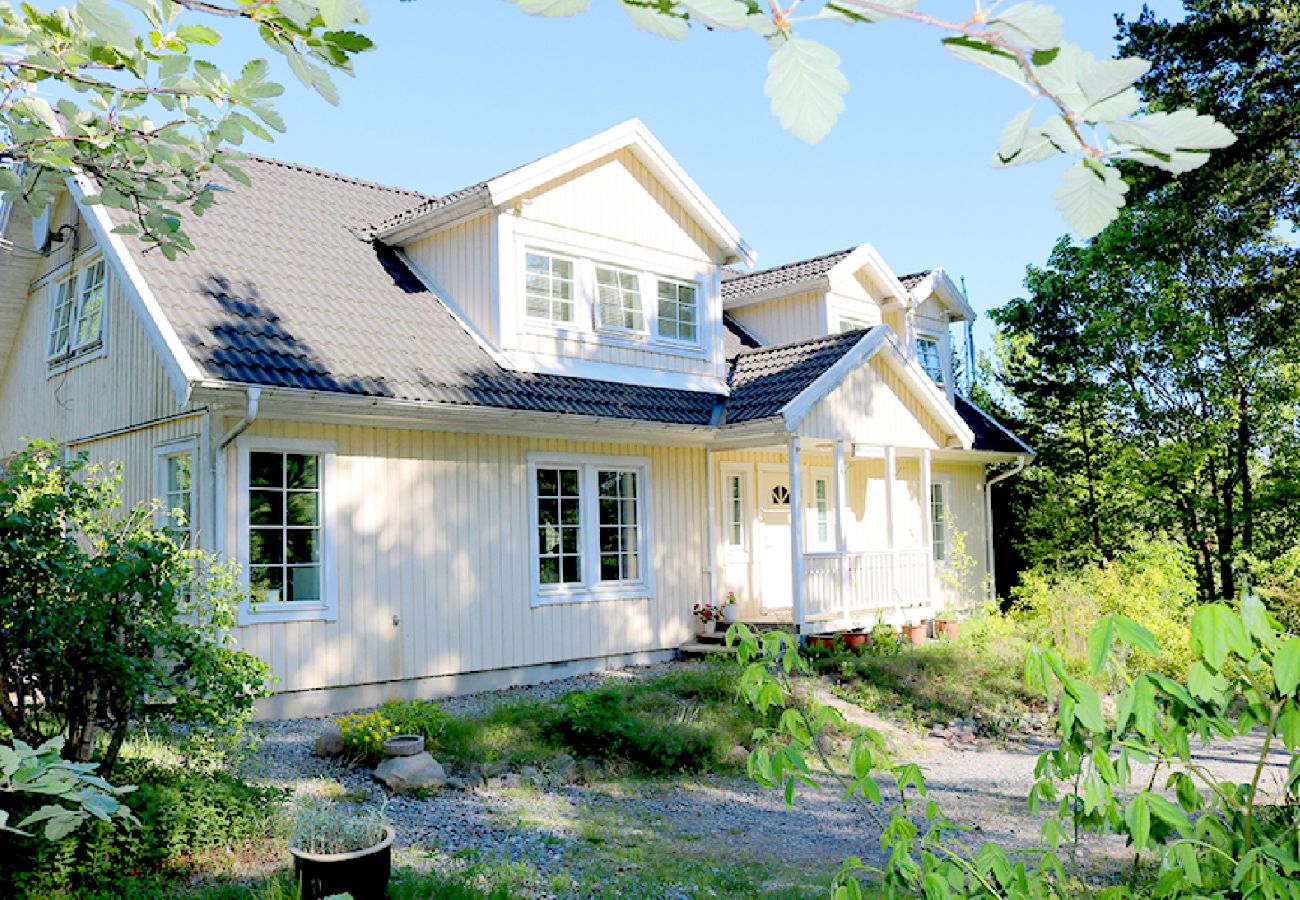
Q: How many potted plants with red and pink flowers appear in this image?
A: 2